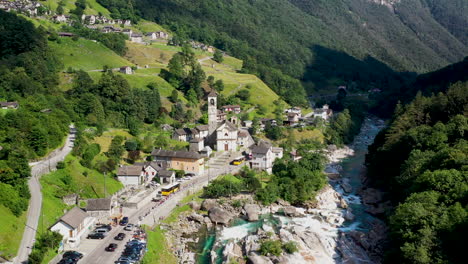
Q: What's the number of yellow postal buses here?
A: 2